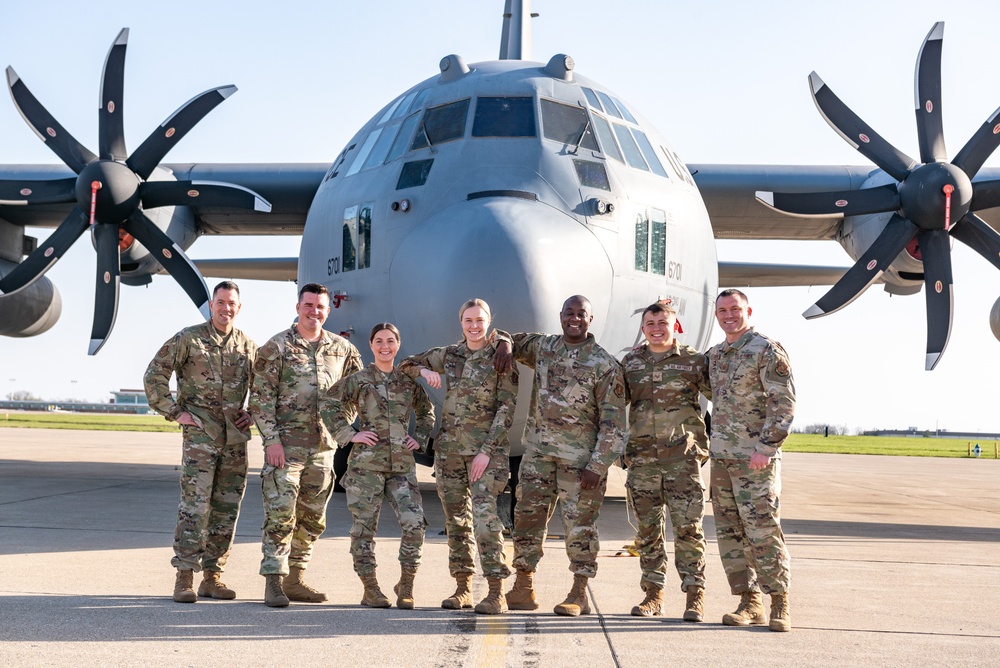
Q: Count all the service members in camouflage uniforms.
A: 7